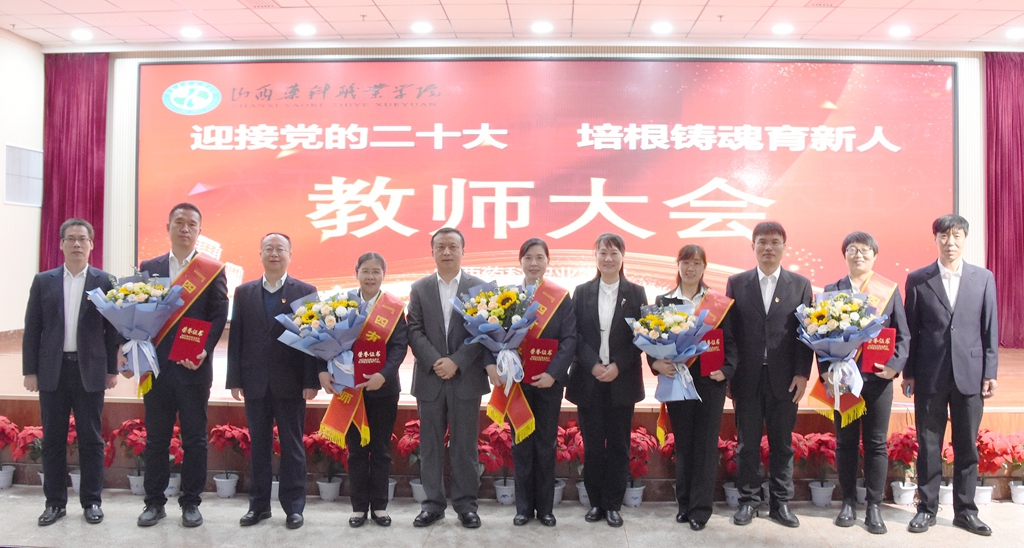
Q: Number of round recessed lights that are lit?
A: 9